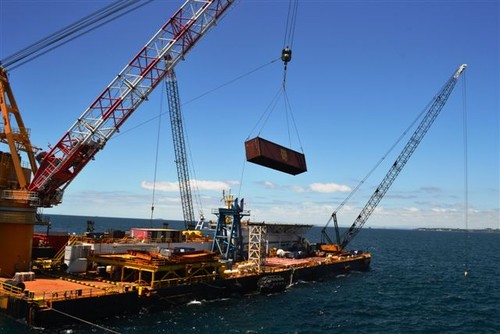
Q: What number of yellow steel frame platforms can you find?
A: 1